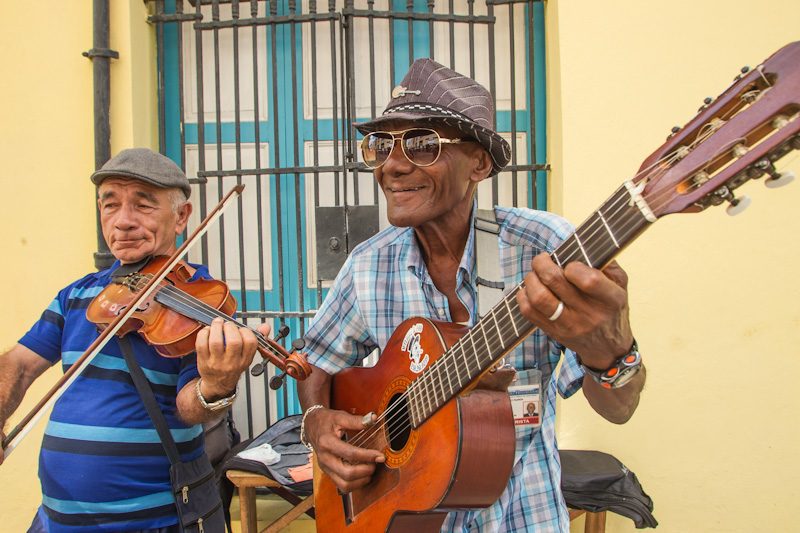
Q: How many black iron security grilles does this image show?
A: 1